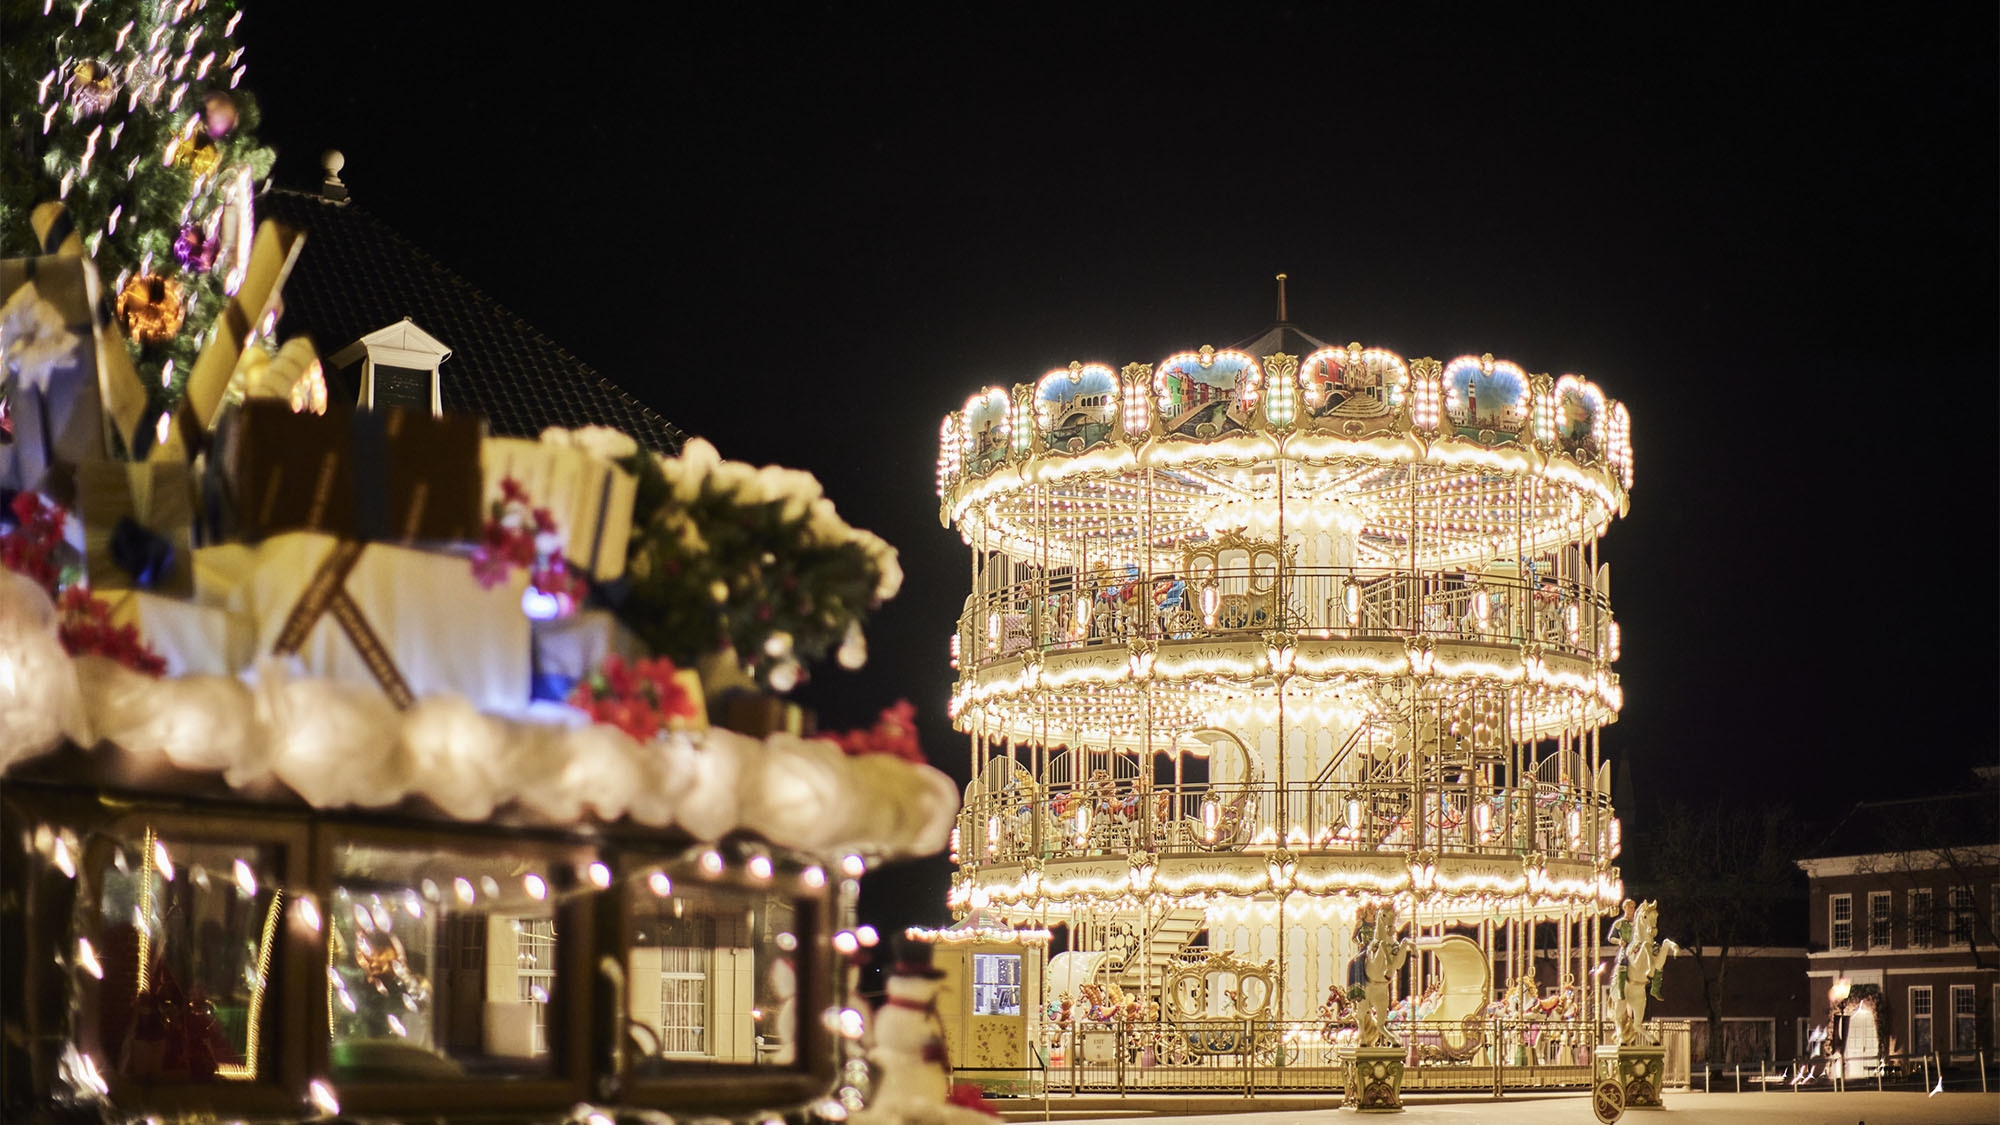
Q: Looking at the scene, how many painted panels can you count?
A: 6